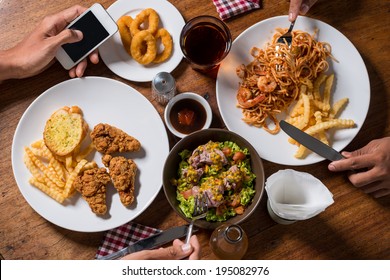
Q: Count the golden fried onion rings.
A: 4